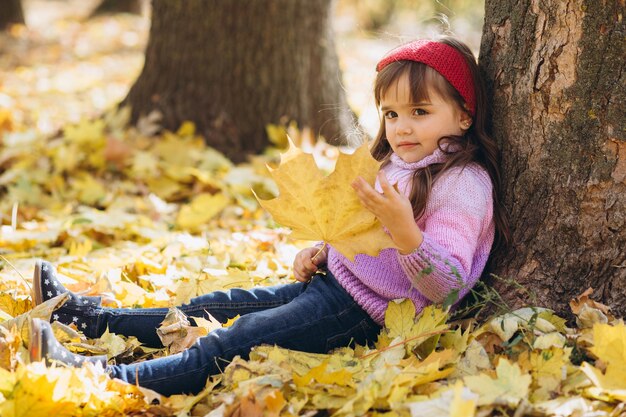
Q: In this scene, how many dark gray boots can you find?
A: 2